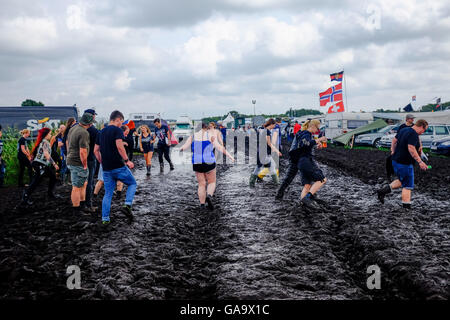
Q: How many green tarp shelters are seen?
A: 1